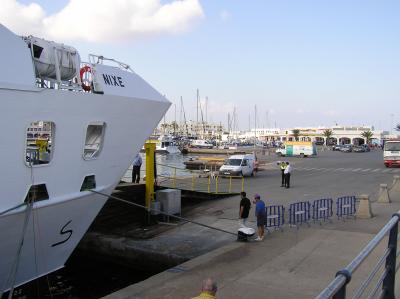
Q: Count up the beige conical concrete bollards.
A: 3